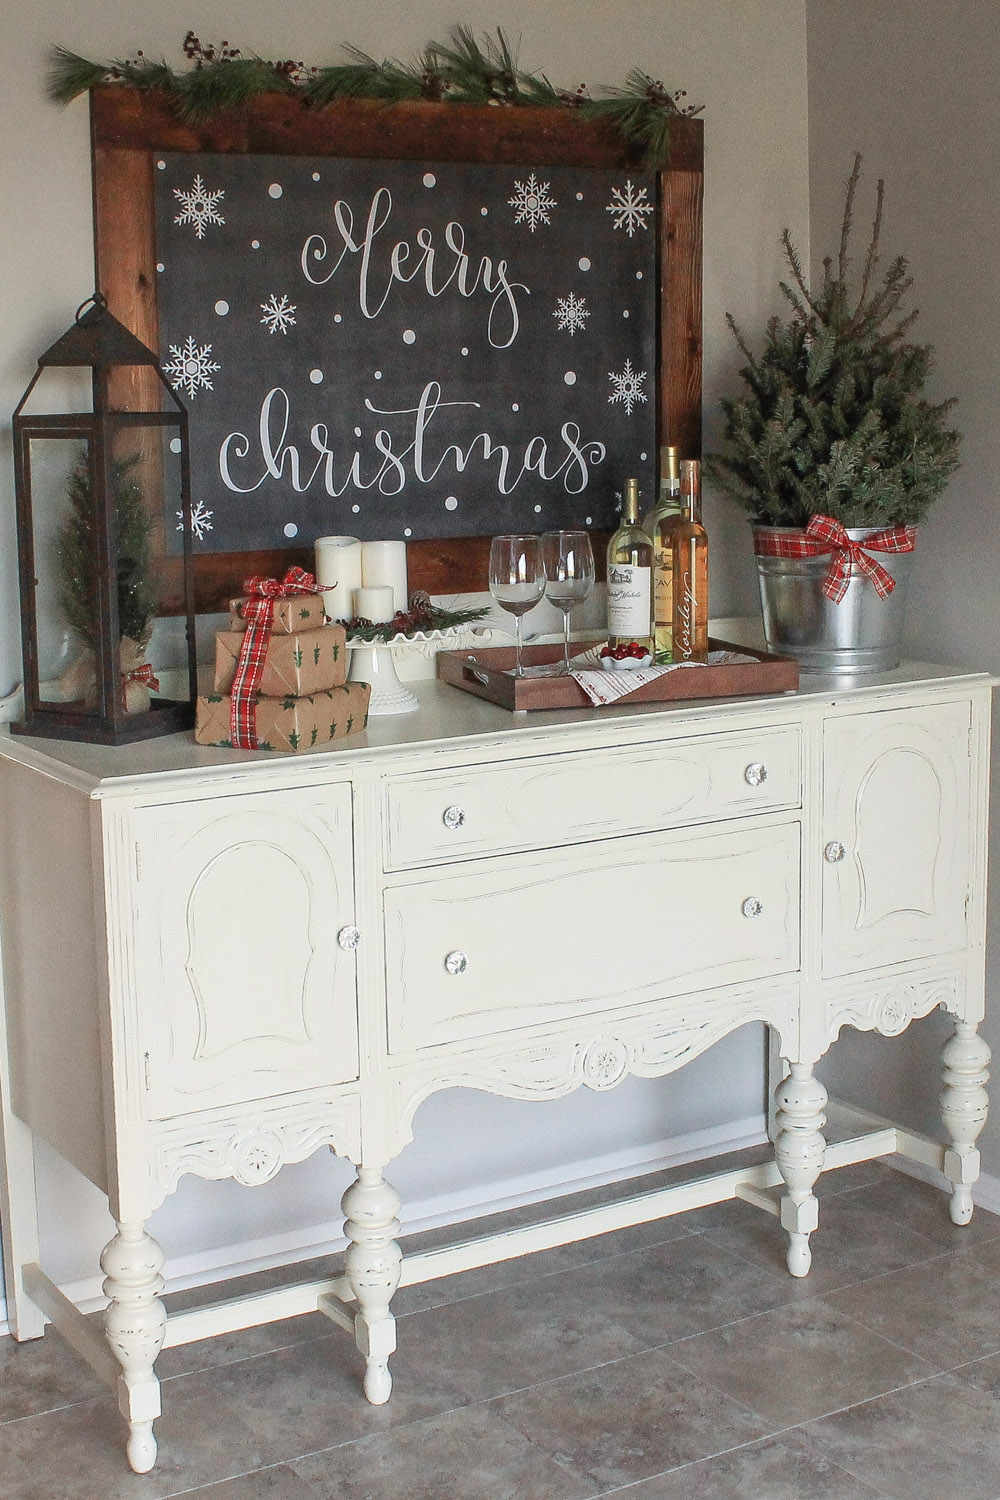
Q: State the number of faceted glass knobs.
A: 6